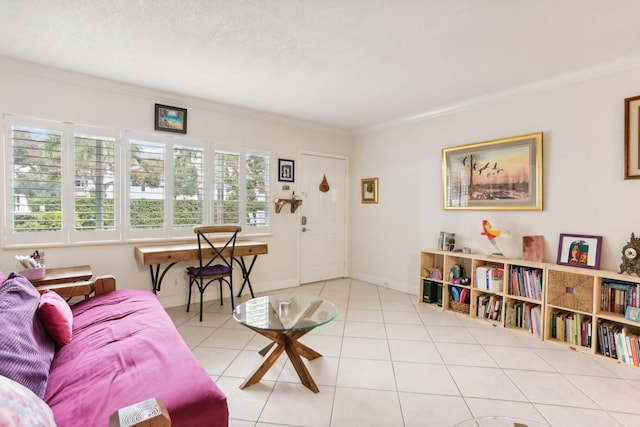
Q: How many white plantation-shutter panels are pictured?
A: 6